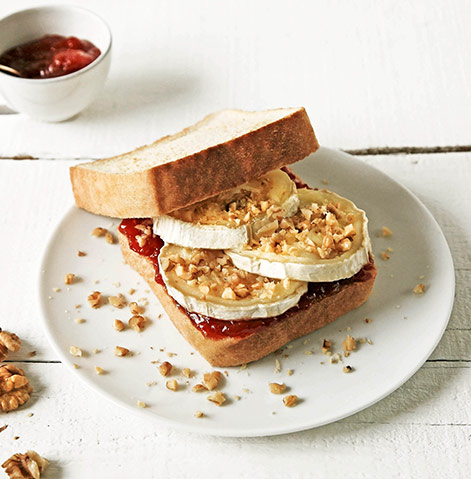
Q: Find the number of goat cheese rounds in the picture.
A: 3